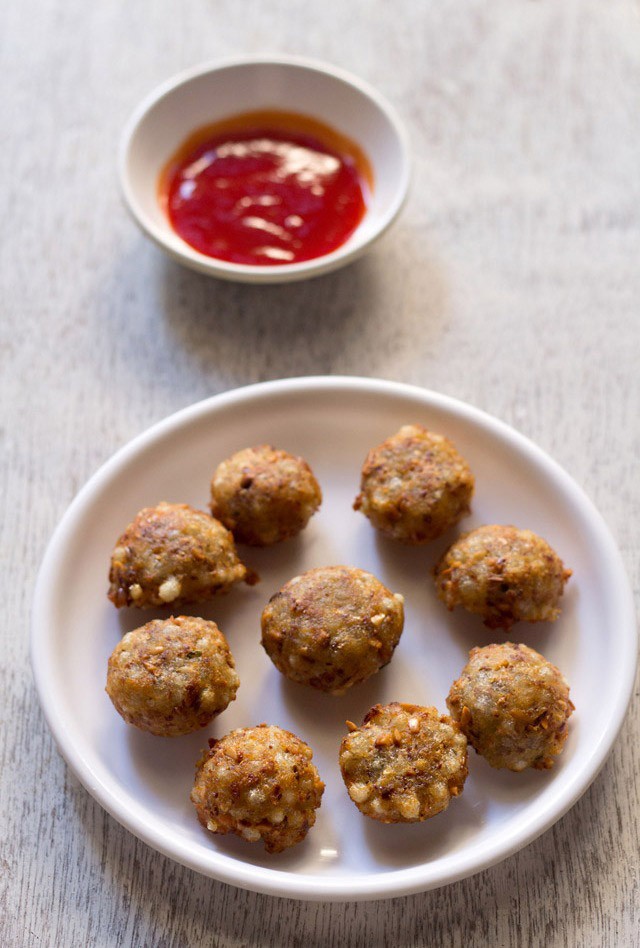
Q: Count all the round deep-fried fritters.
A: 9